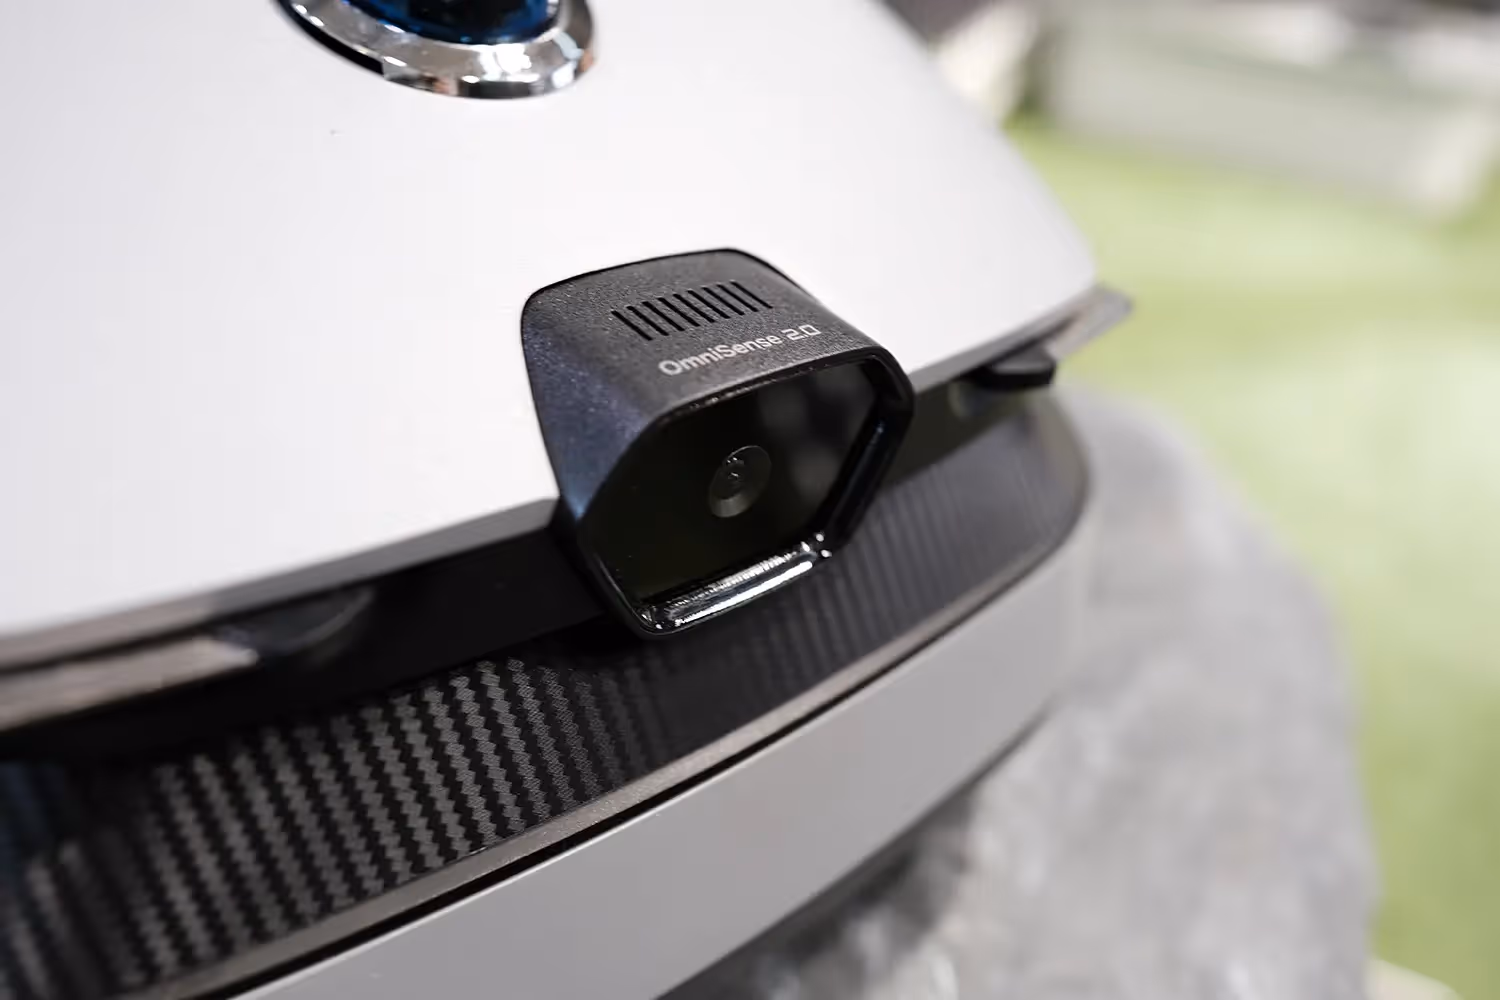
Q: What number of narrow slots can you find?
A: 9